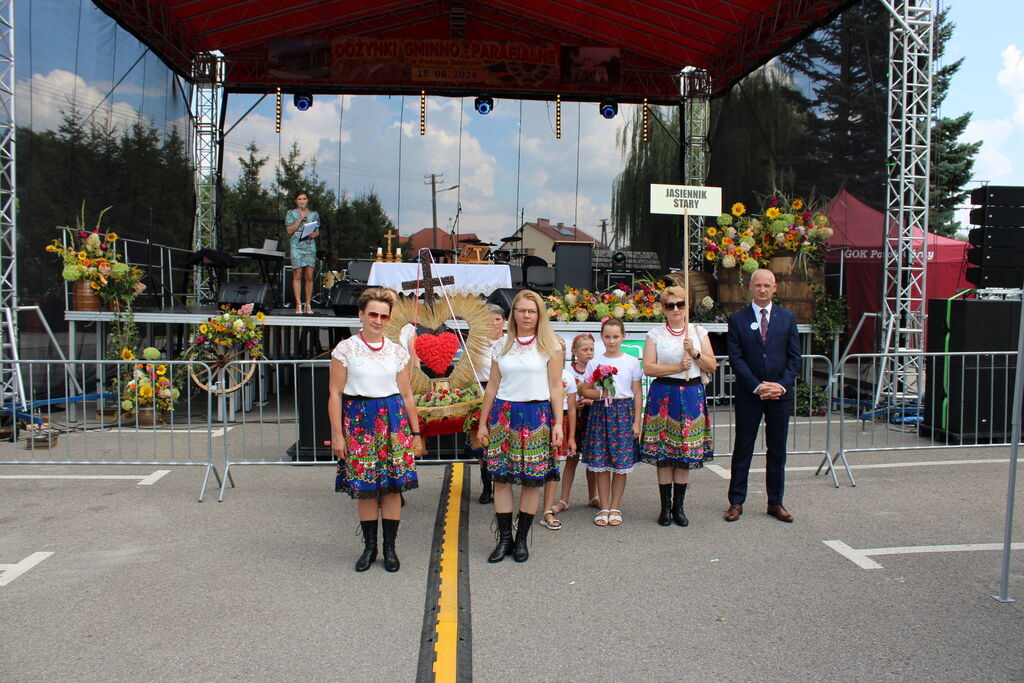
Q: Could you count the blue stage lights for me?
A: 3